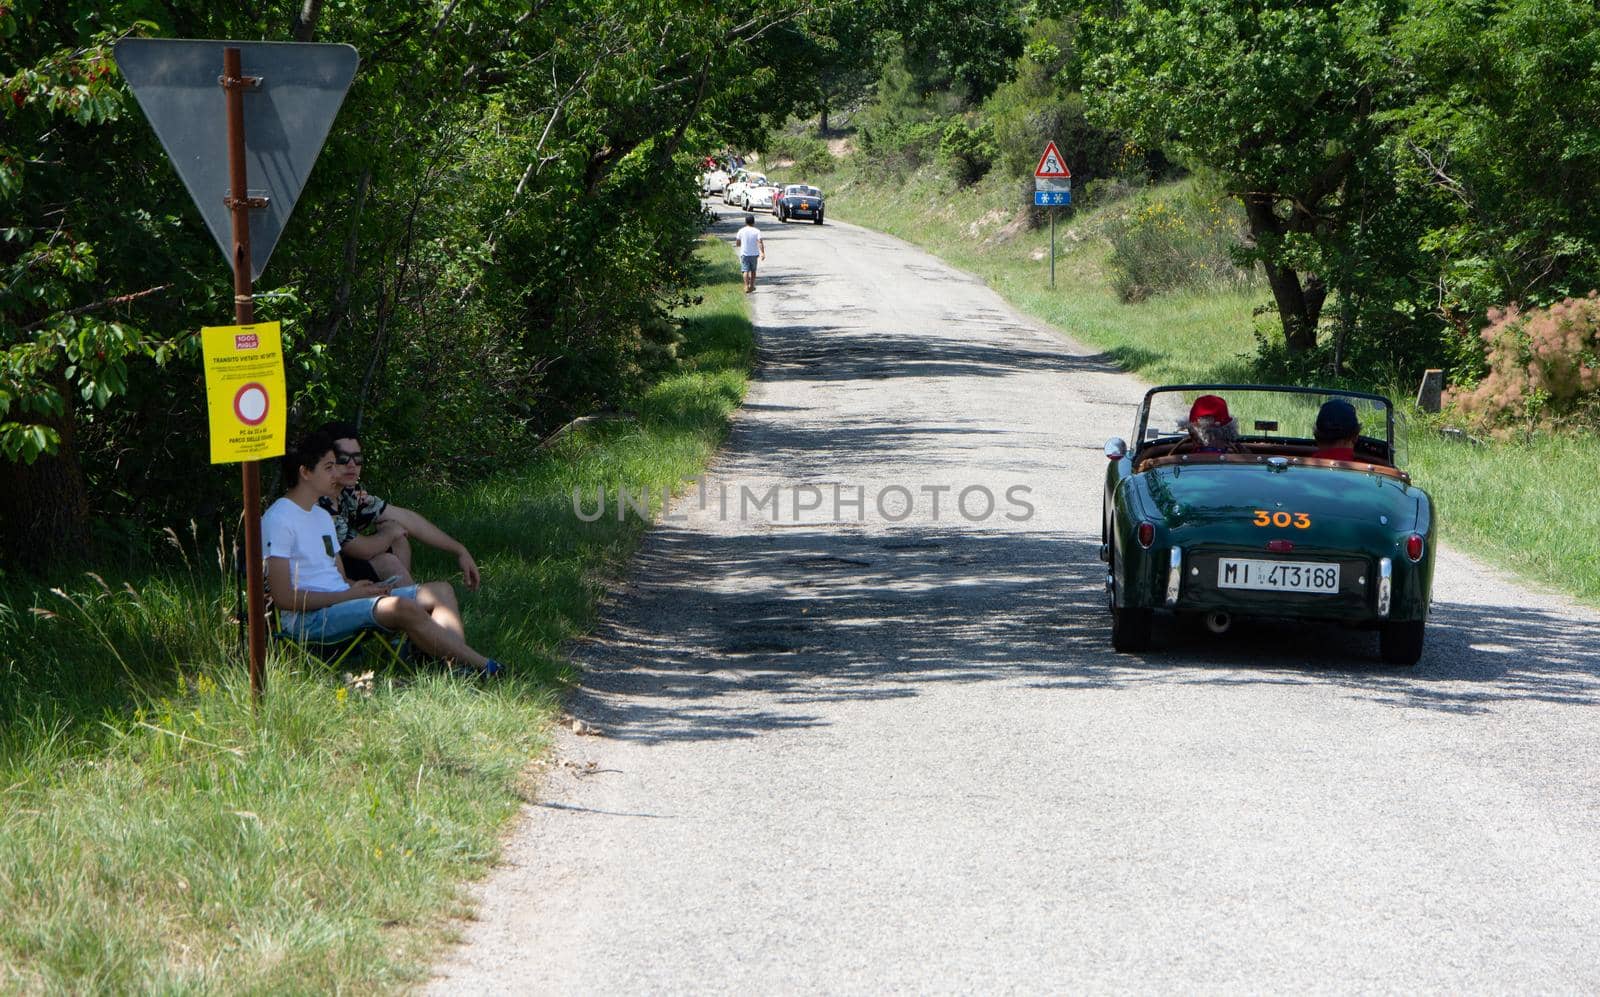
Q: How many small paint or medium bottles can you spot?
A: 0